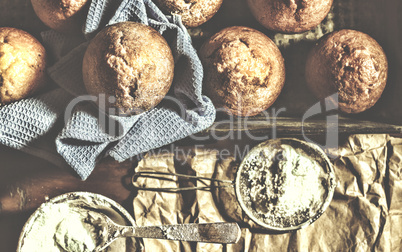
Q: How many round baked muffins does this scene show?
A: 7